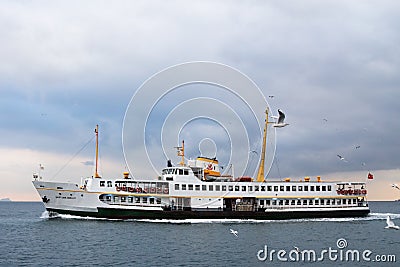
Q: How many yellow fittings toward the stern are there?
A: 3